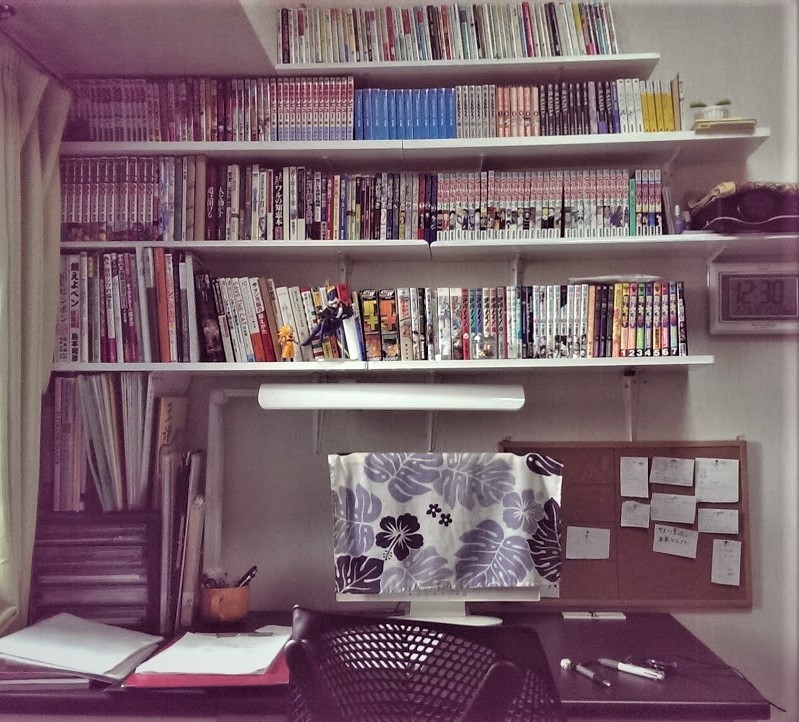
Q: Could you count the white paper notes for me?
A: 9